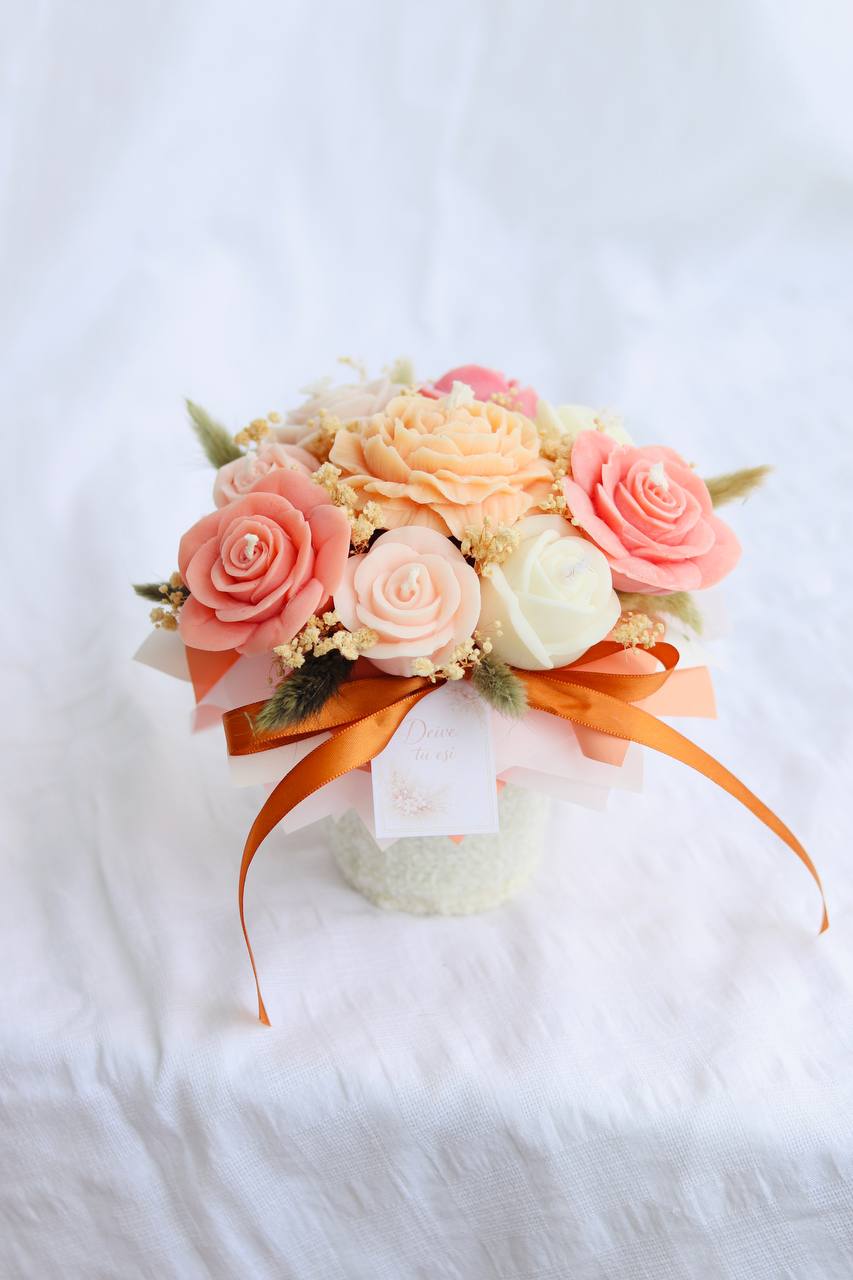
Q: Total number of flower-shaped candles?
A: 9